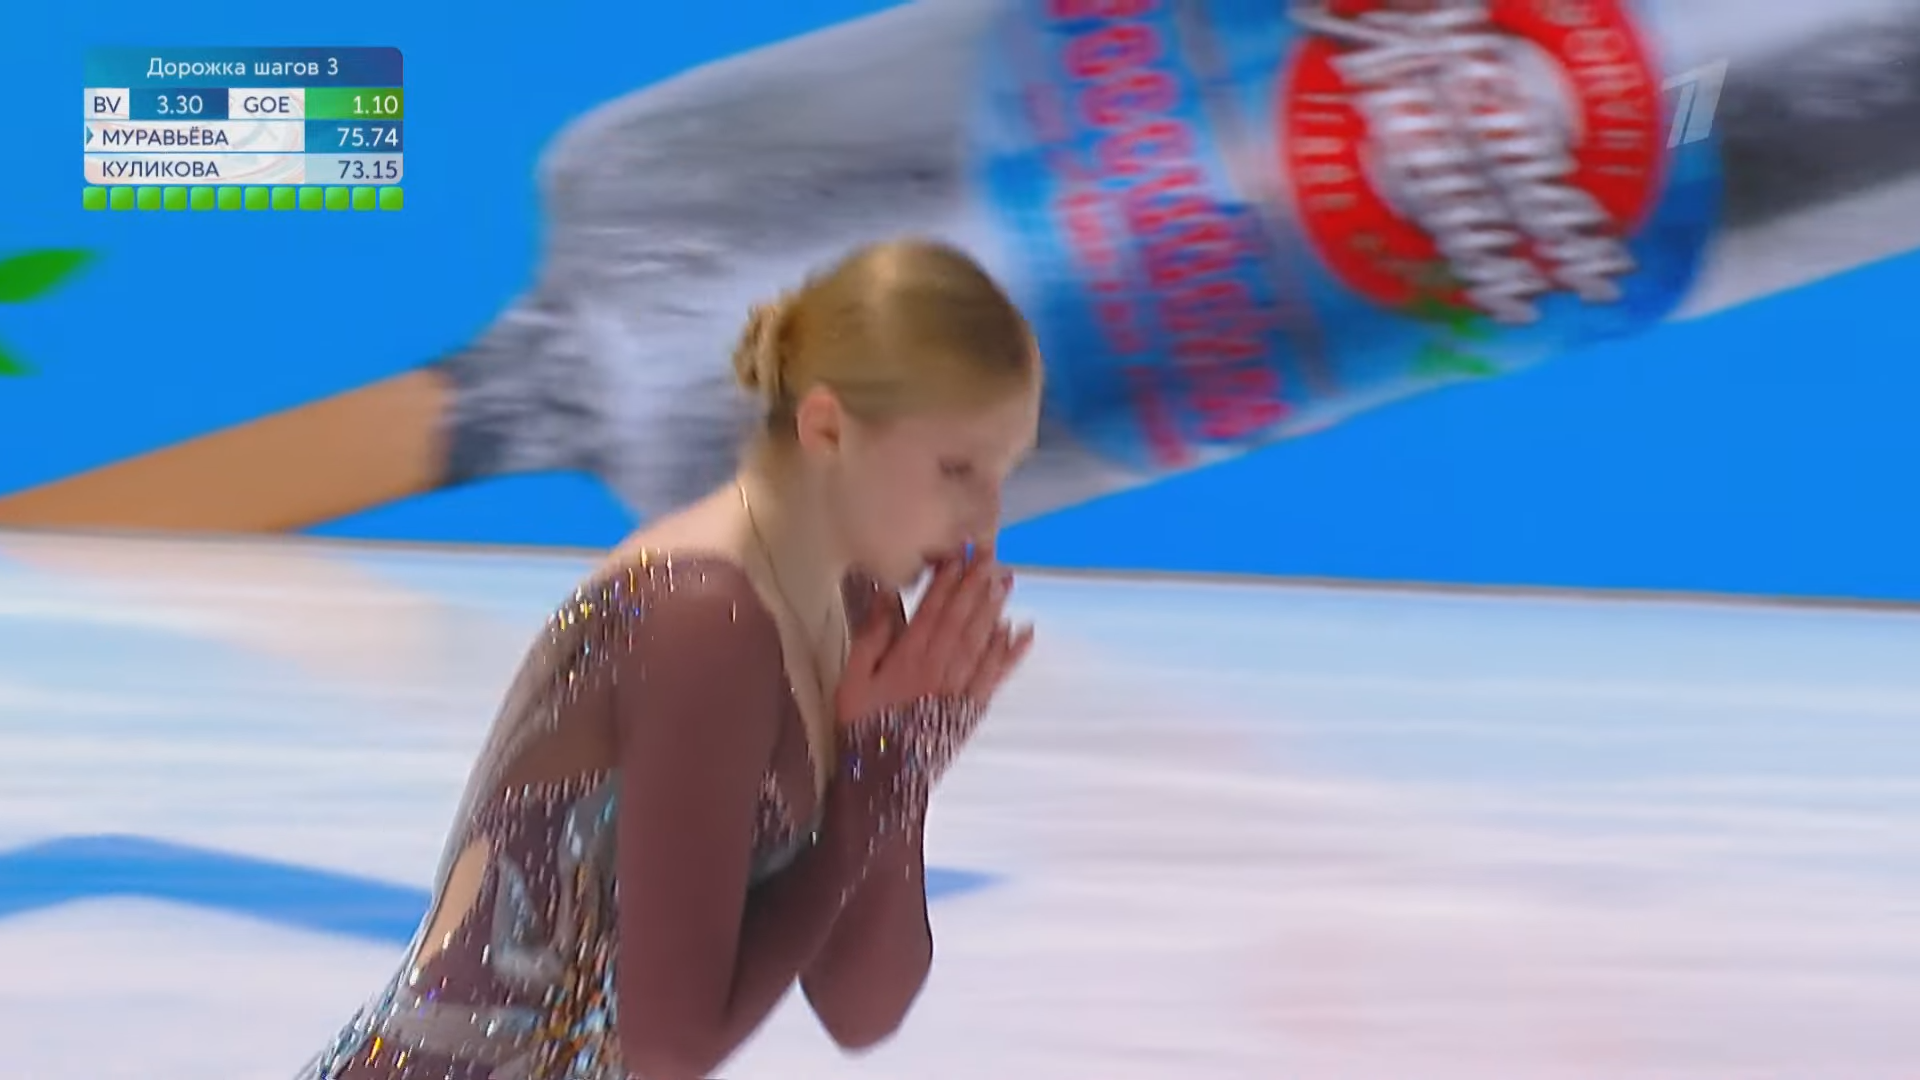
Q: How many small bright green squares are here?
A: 12